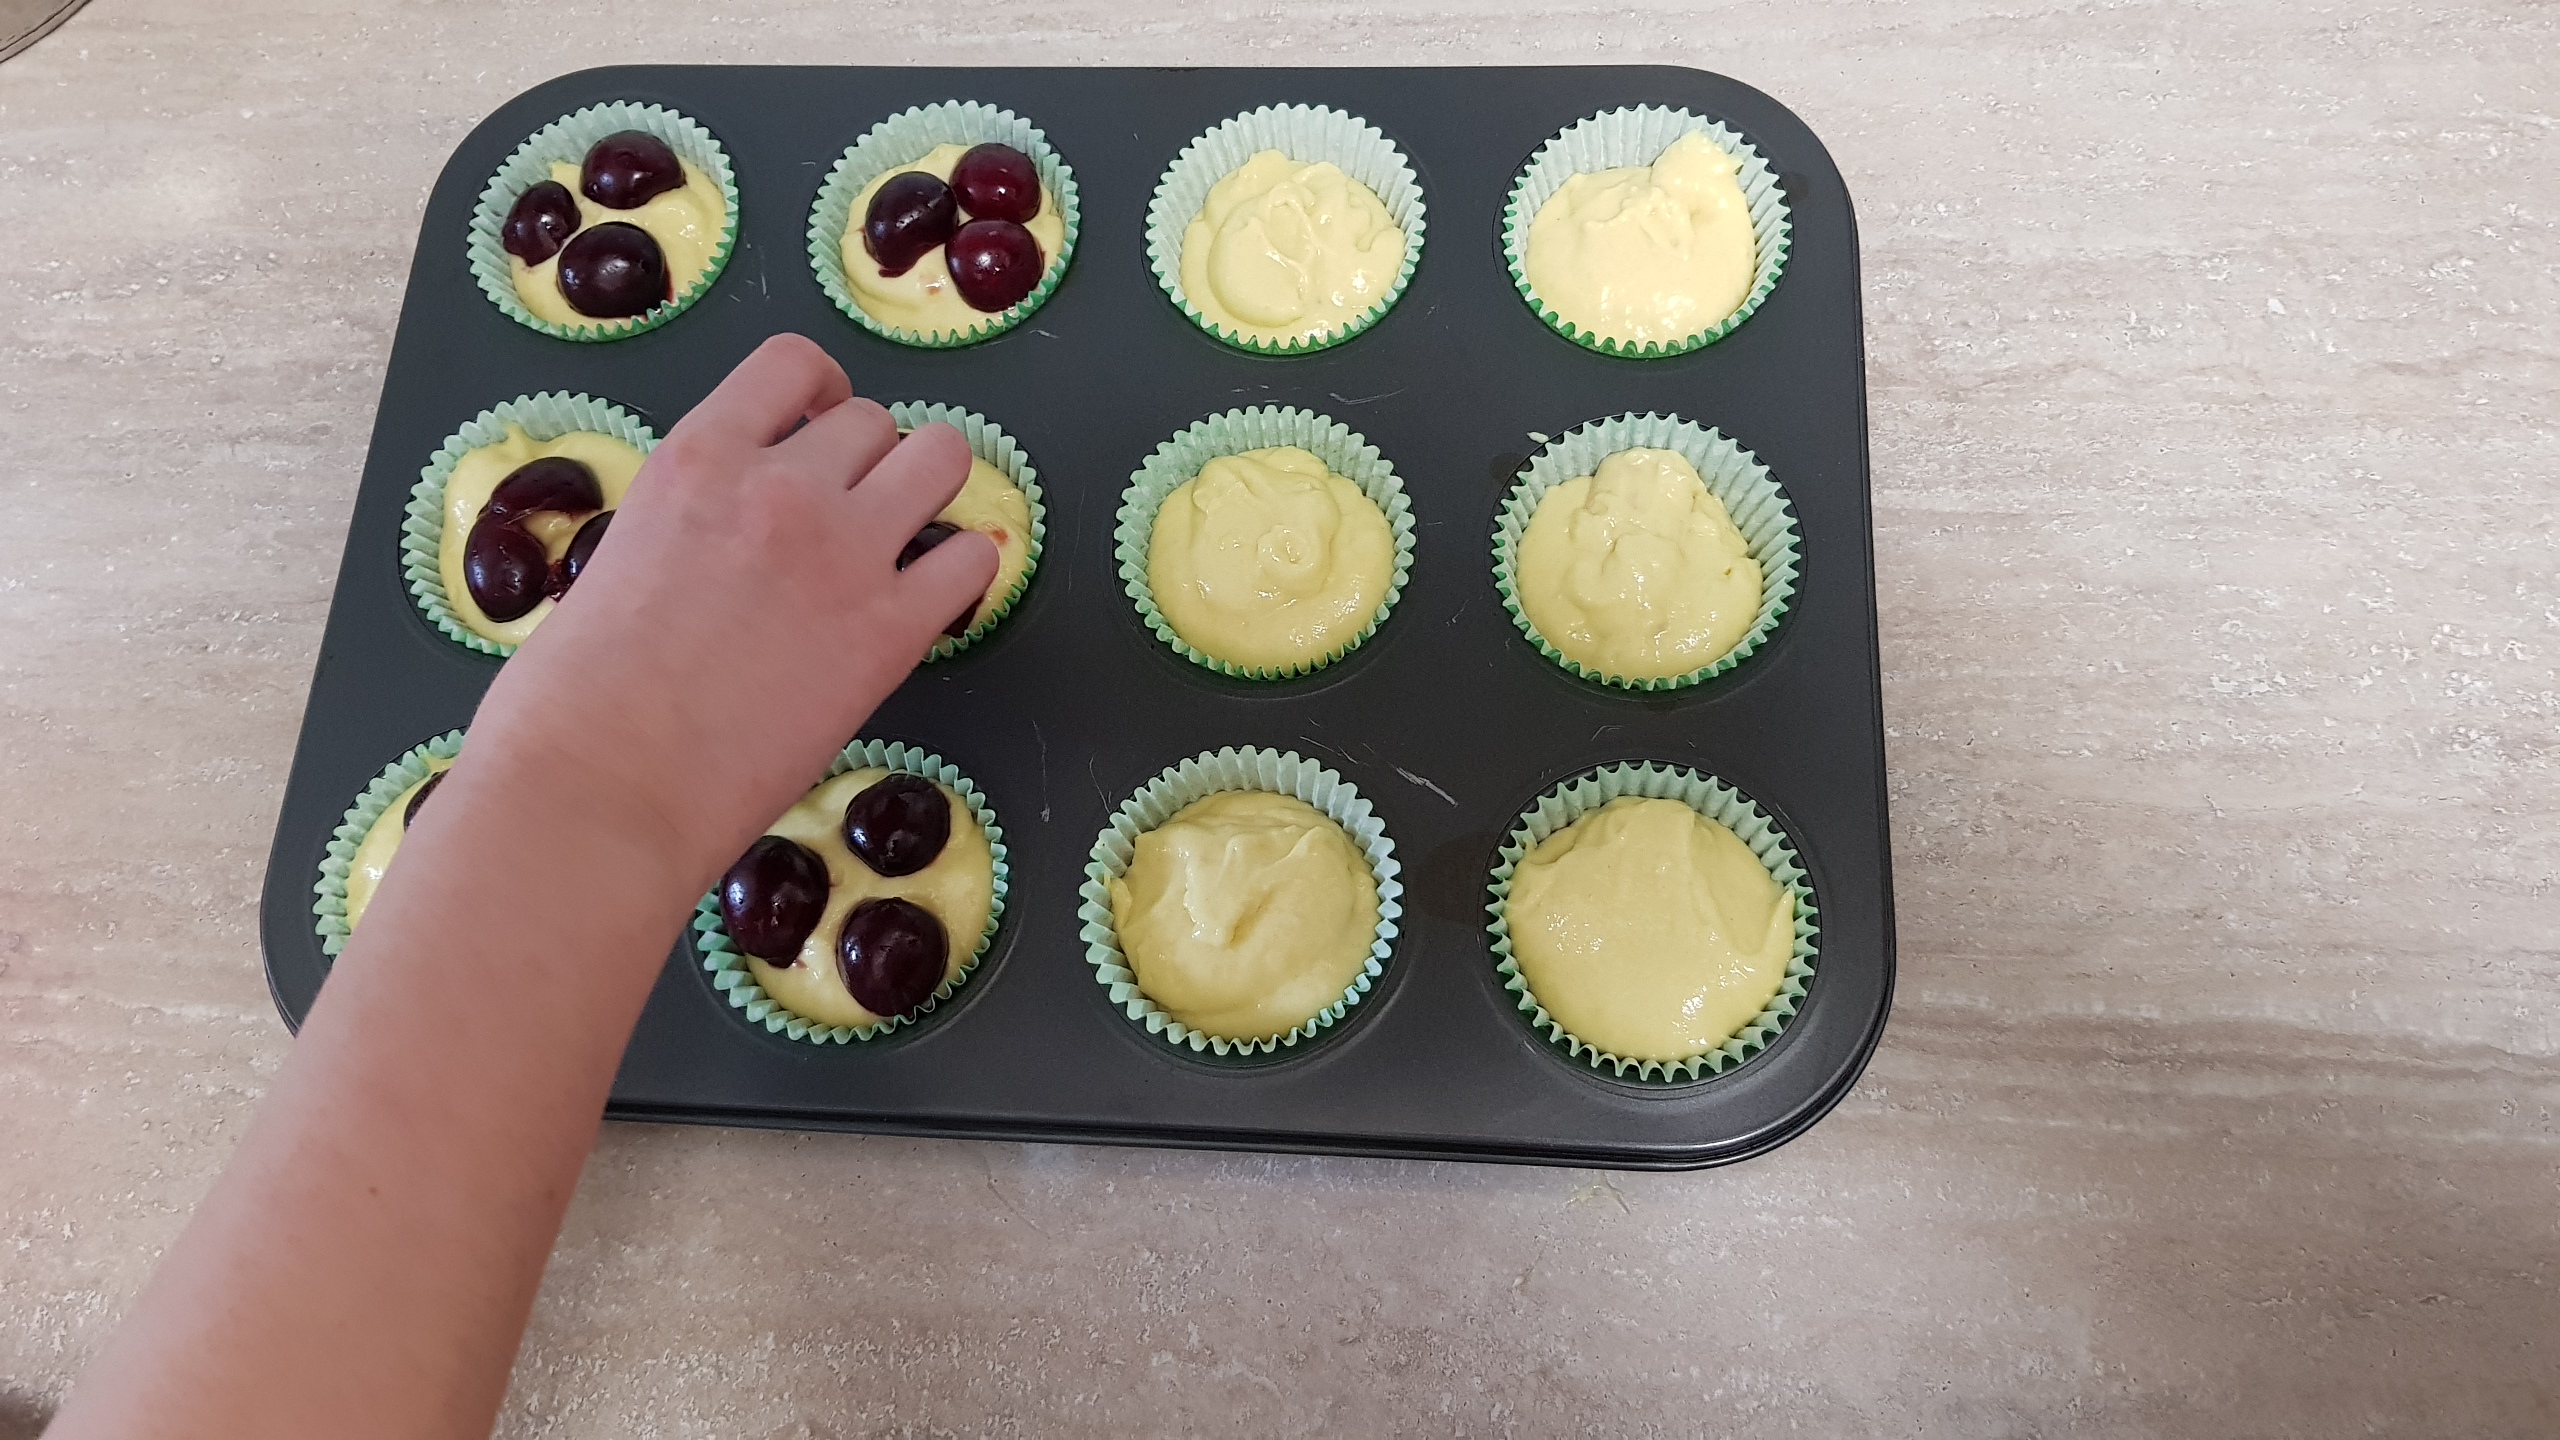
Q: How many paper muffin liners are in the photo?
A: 12